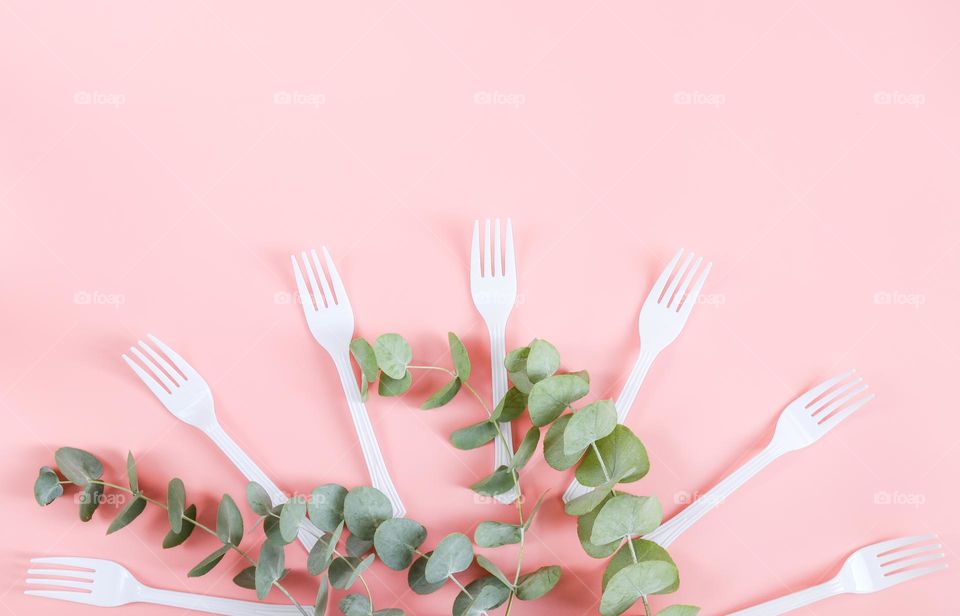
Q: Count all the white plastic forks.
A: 7